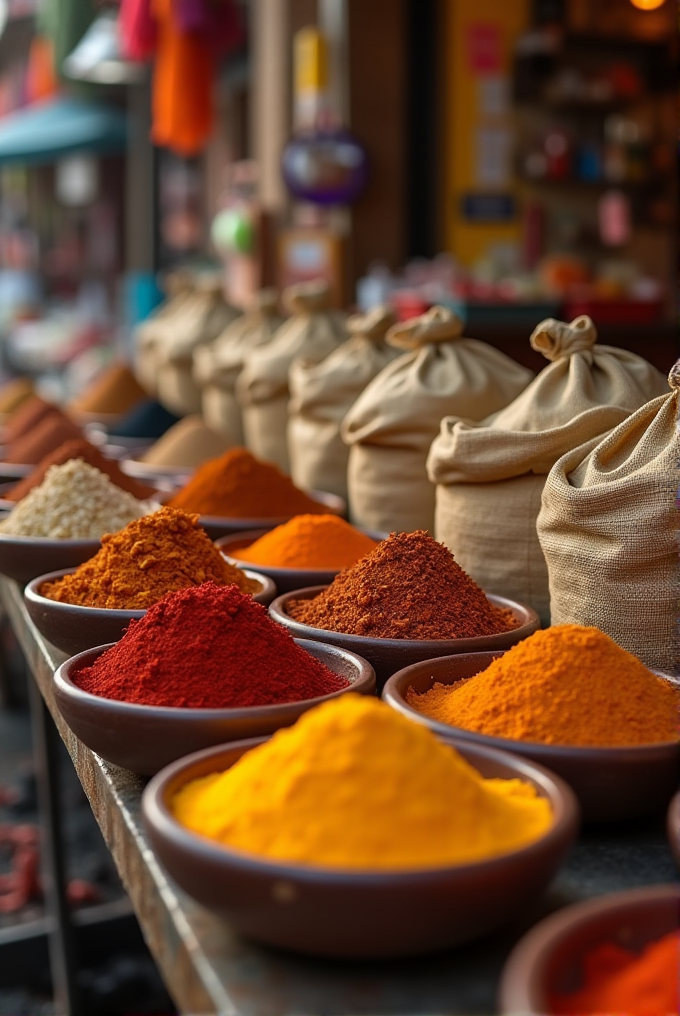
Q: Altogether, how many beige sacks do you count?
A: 8